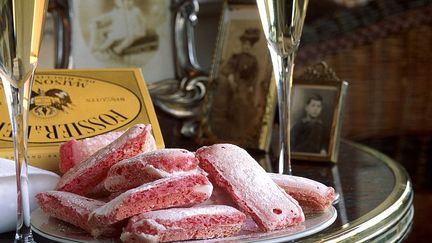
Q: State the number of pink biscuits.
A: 8